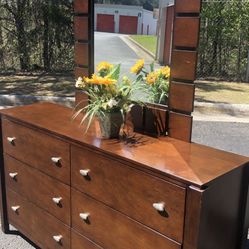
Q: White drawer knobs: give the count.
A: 9